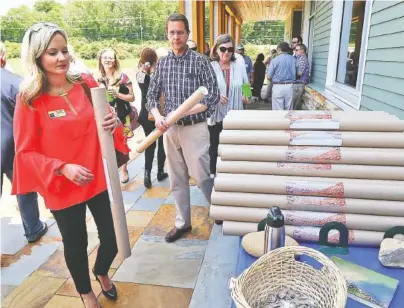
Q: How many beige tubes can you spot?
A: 10